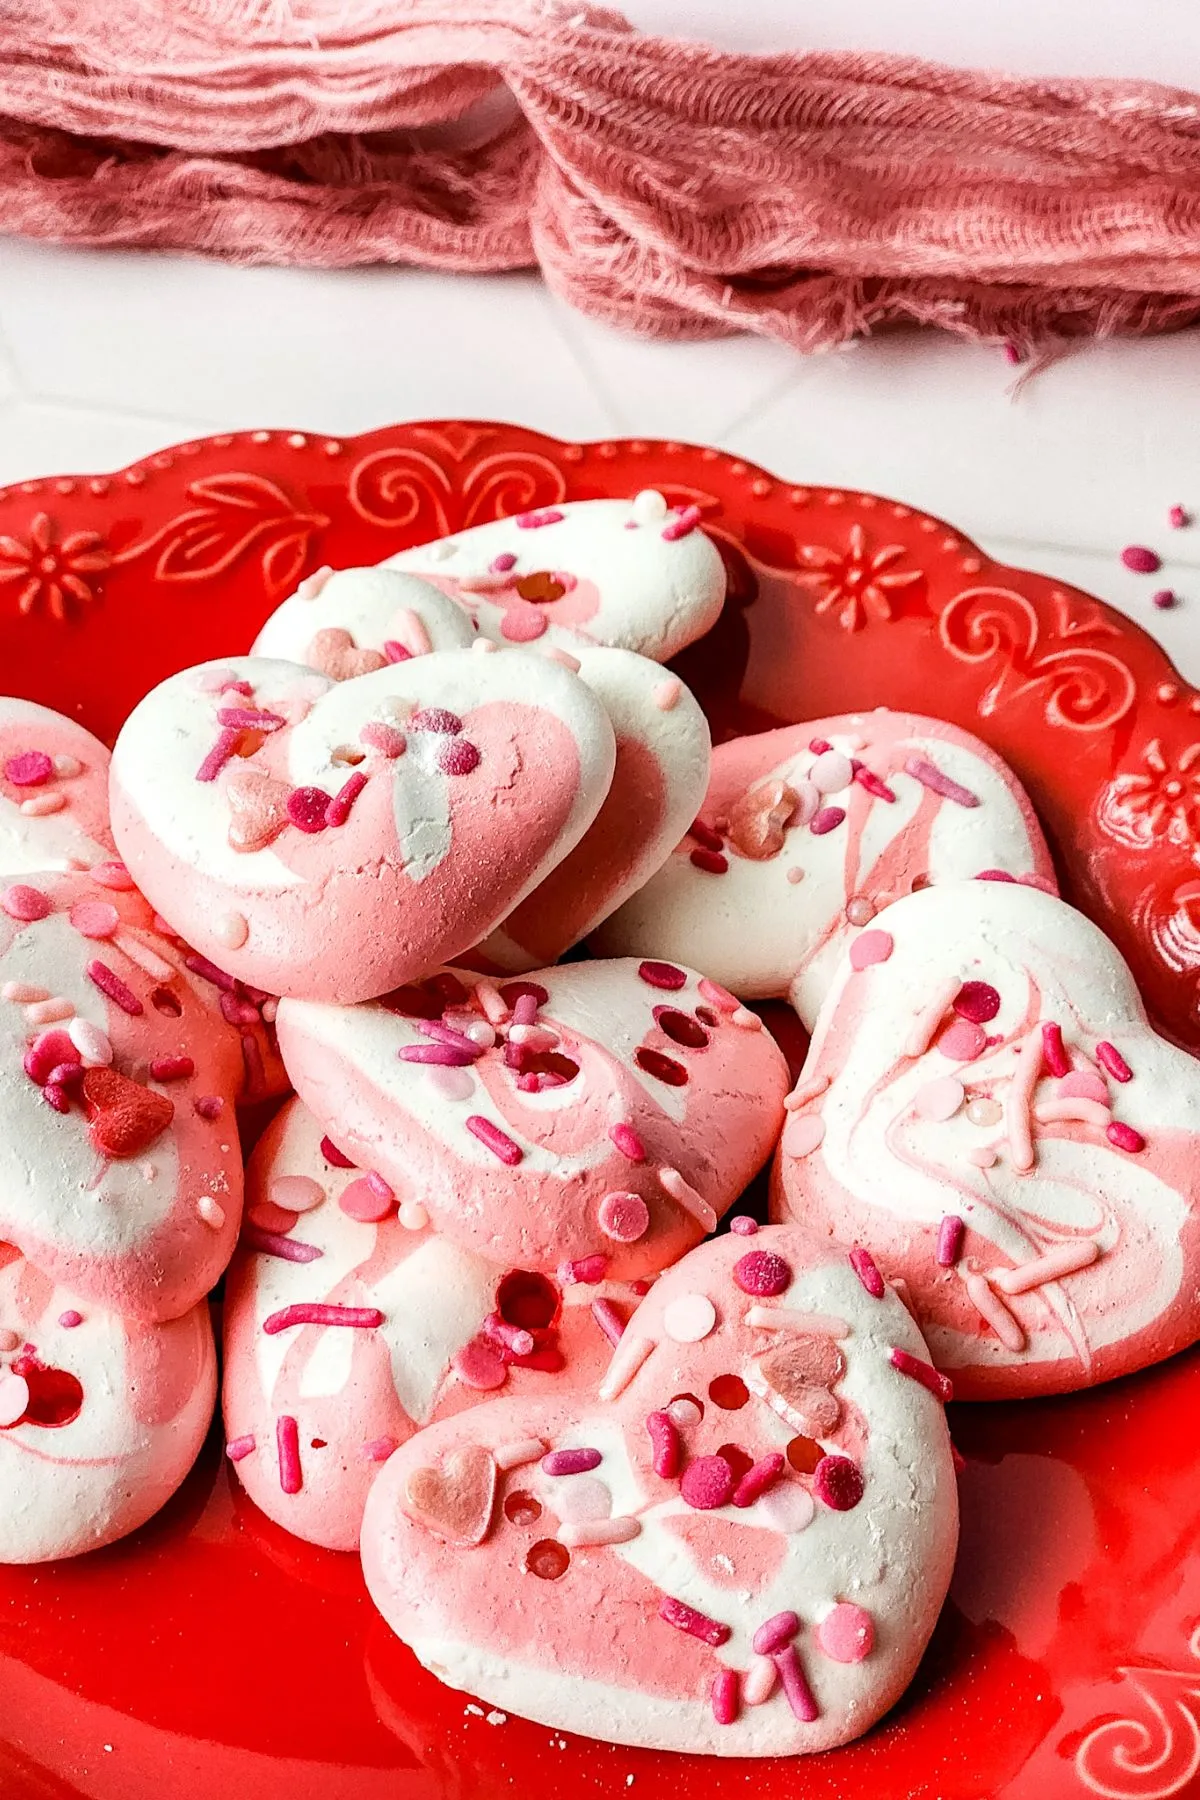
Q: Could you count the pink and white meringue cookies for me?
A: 11